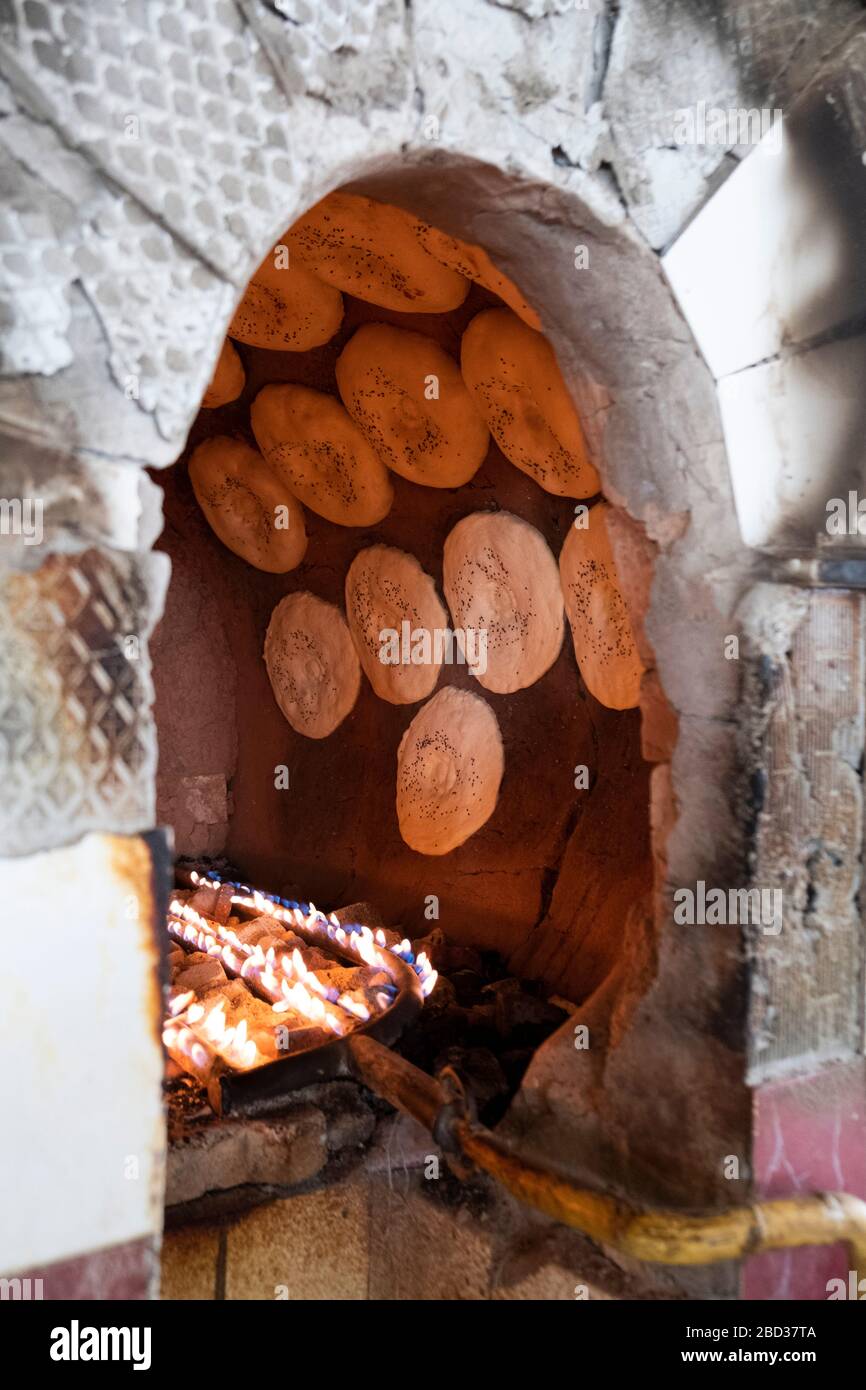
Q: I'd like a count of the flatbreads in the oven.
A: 13